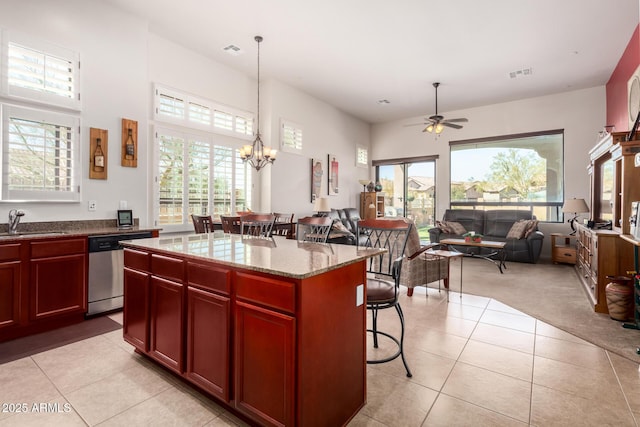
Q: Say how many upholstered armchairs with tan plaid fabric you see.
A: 1